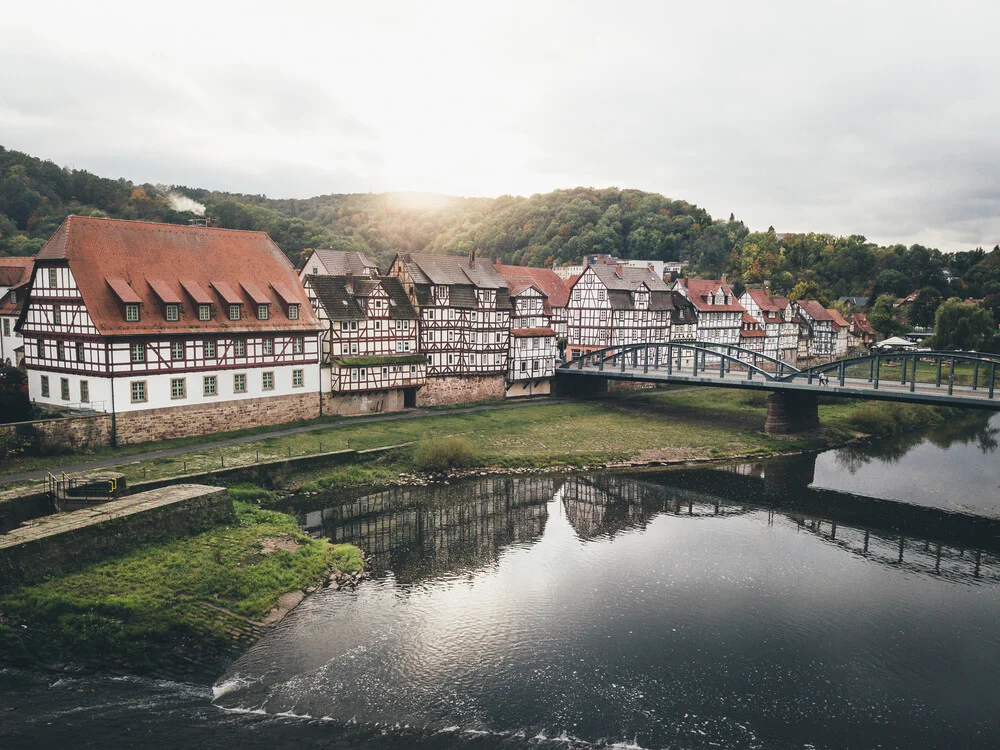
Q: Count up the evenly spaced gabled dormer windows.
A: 6